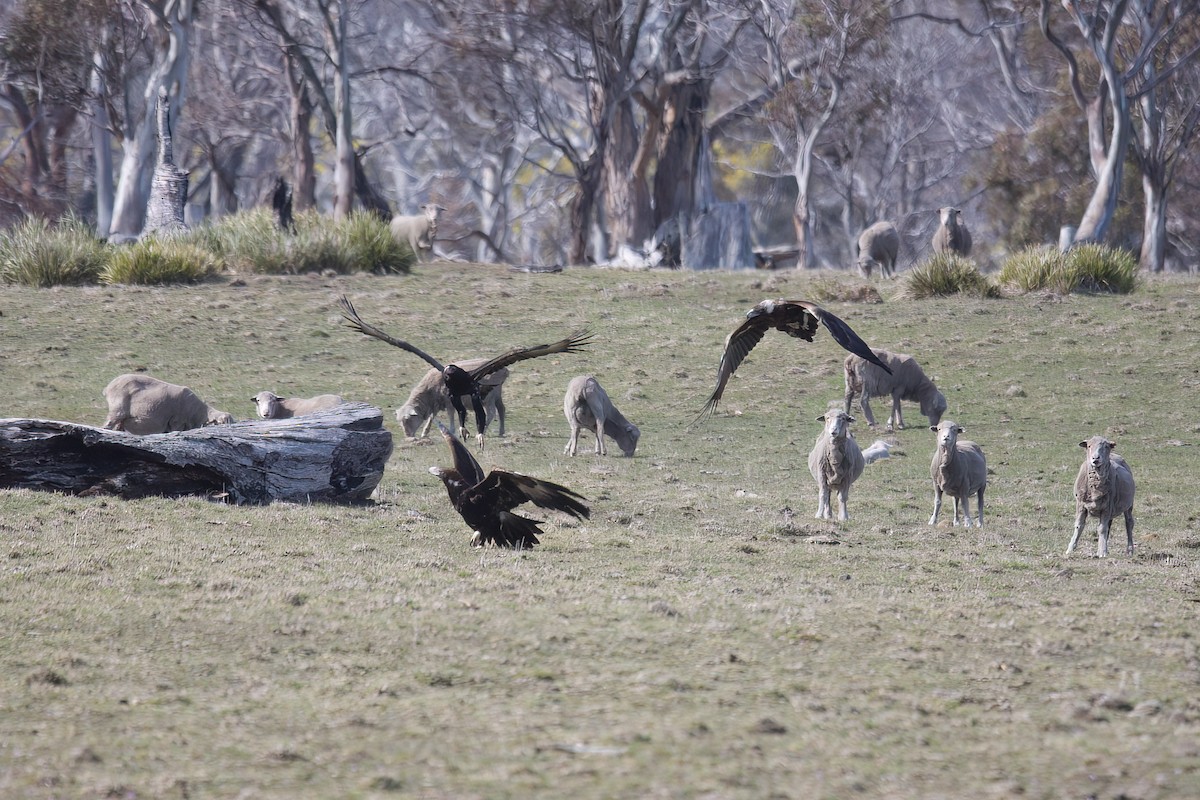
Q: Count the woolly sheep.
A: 11